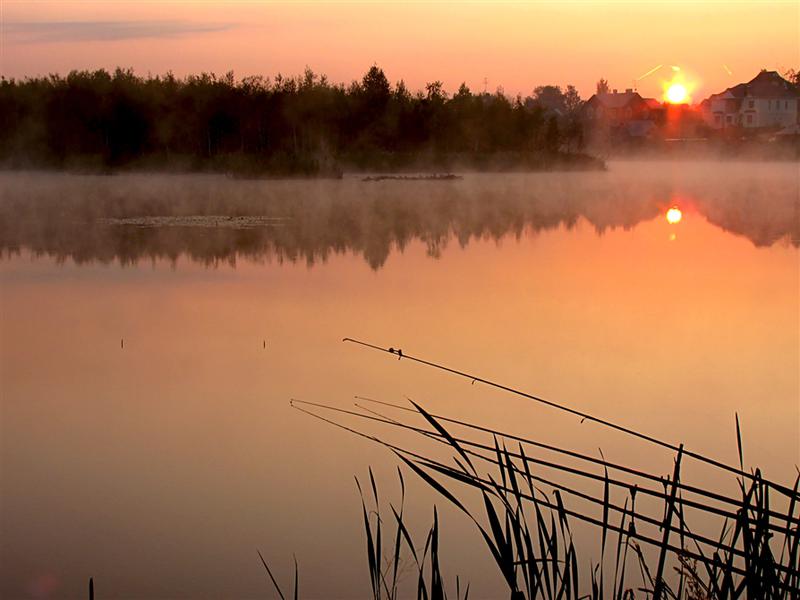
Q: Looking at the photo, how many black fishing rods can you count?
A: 5